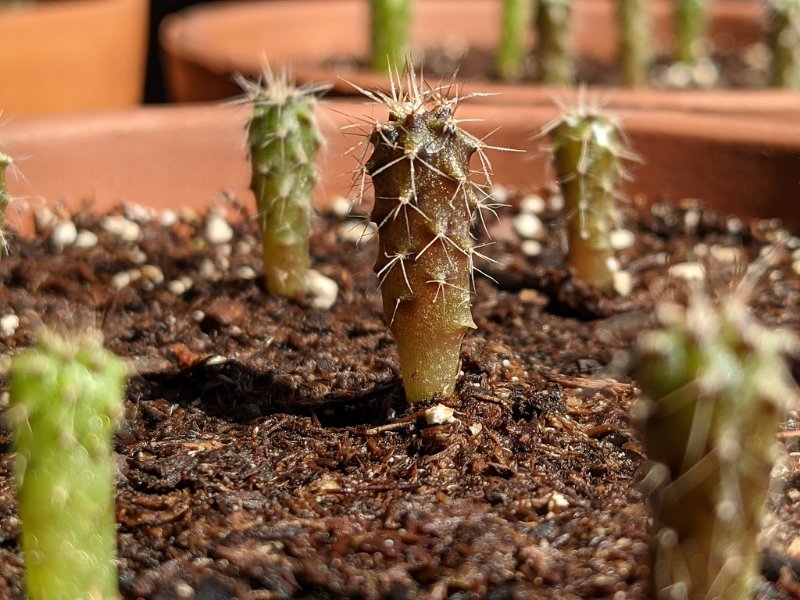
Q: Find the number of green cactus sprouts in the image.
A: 12